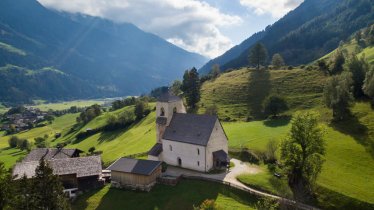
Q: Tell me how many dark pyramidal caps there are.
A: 1